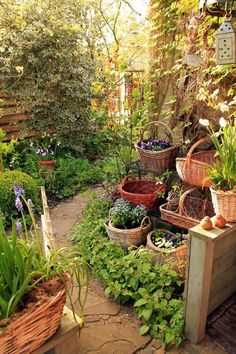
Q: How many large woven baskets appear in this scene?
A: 8